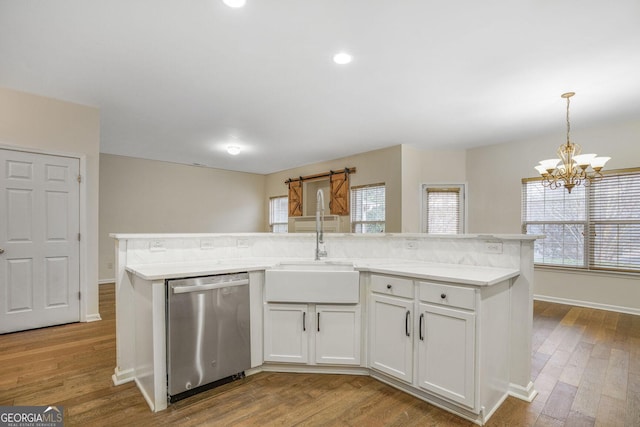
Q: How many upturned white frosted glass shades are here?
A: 5